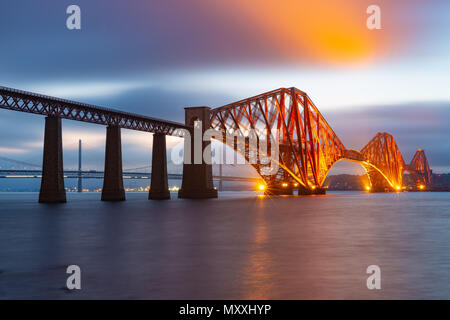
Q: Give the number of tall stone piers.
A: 4